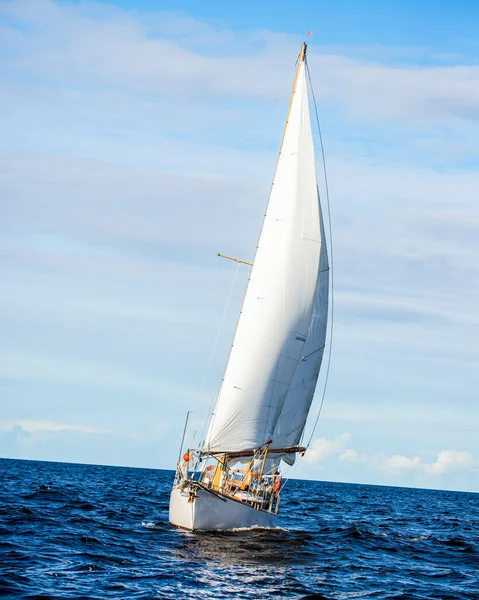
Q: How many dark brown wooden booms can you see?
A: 1